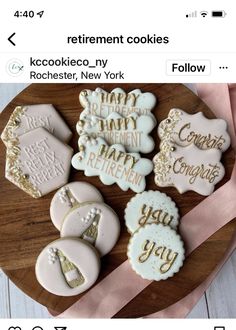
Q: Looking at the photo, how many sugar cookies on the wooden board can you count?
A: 12